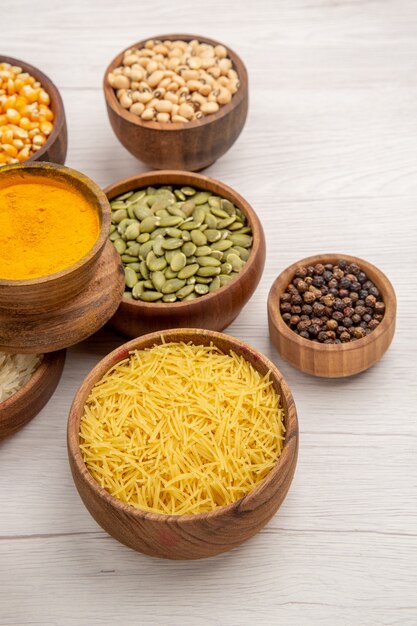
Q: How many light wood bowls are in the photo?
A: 1